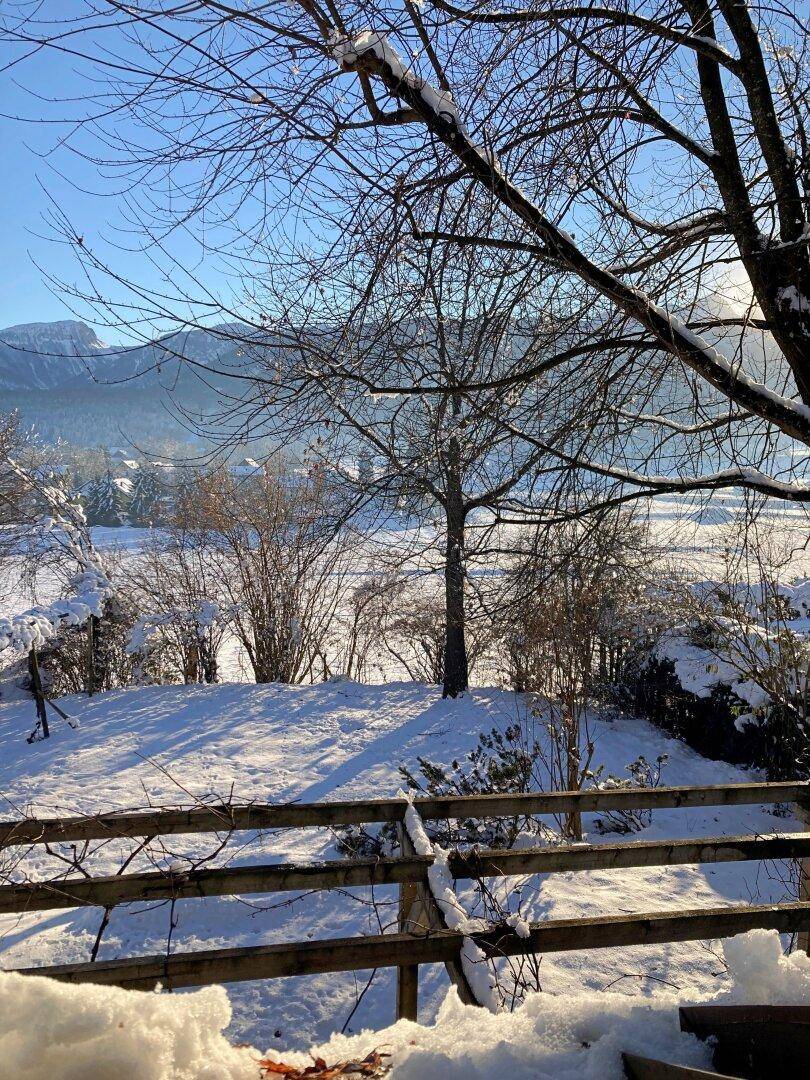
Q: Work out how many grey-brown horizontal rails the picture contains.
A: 3